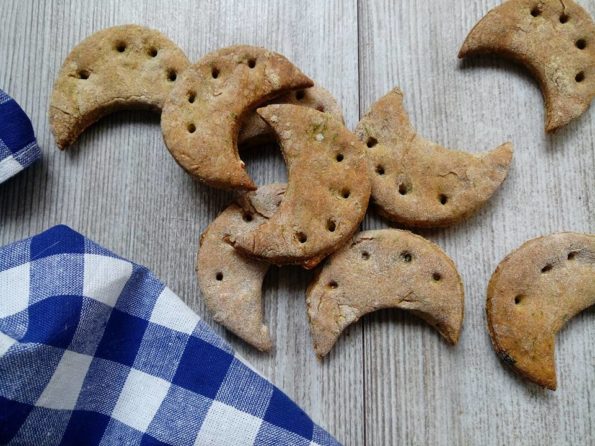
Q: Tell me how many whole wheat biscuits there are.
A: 9